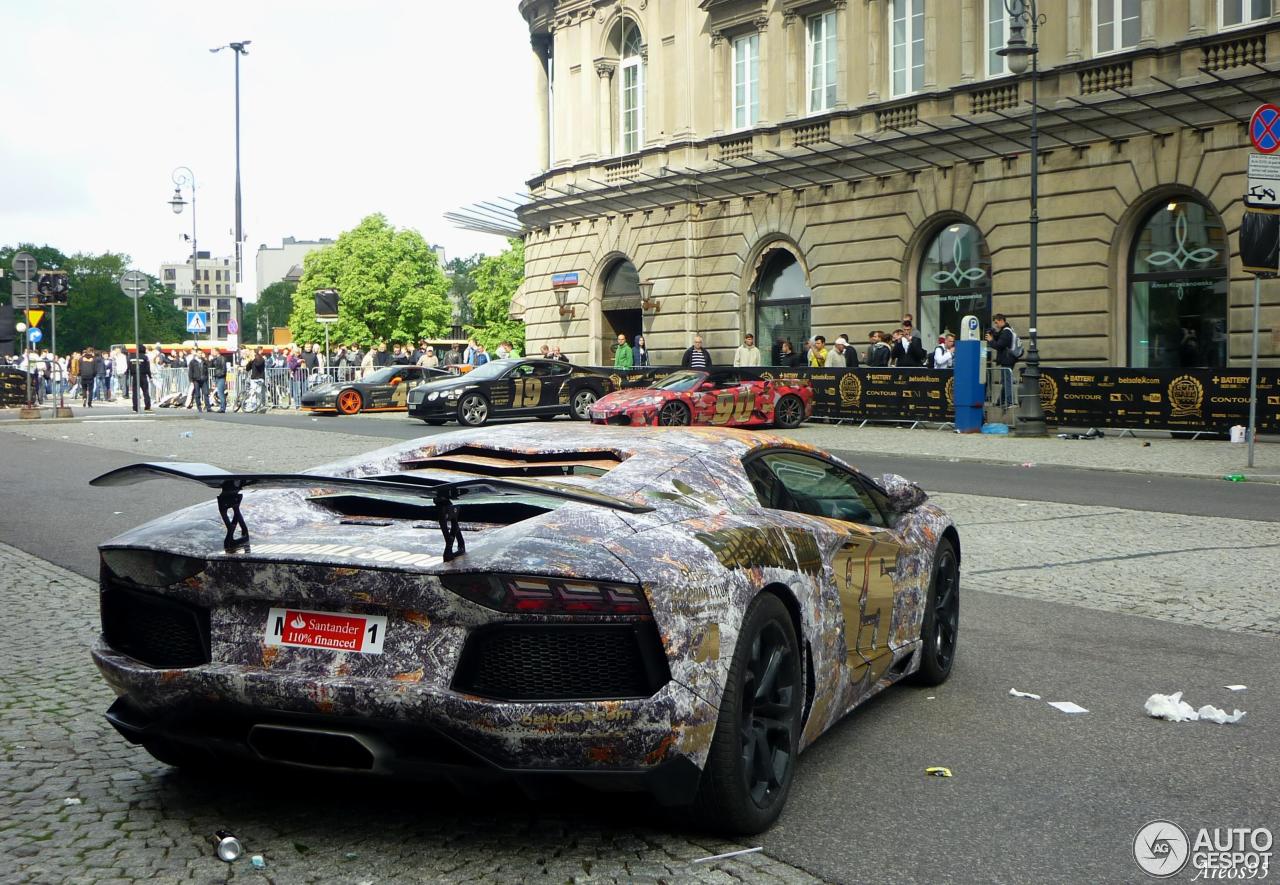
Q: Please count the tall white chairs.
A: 0